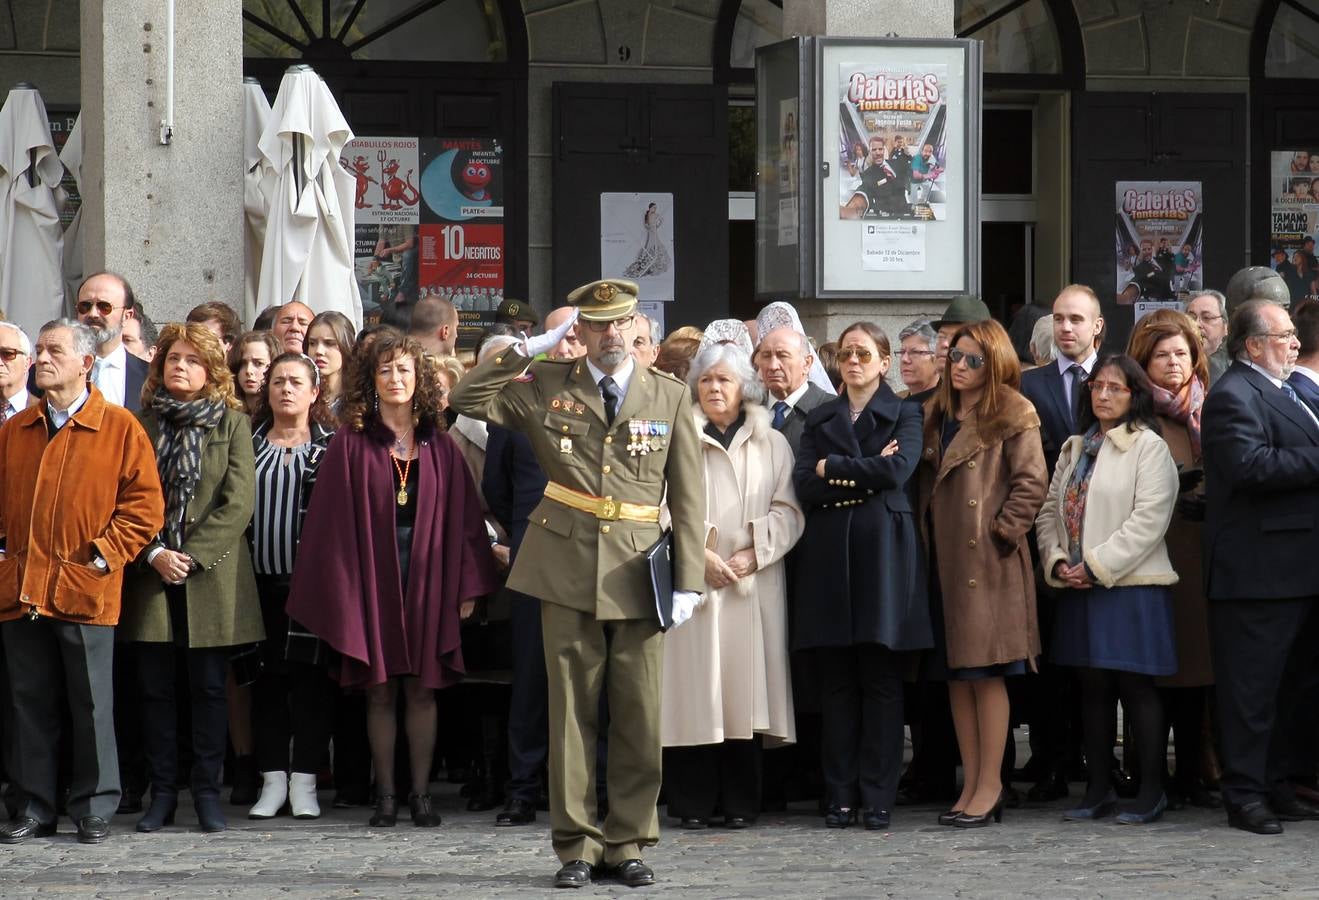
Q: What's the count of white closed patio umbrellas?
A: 4